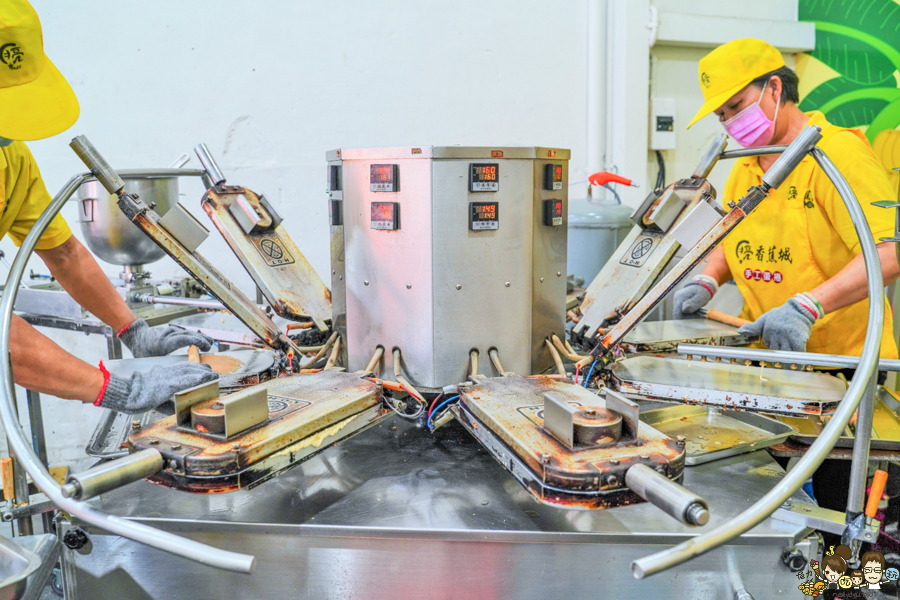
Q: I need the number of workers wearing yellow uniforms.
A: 2